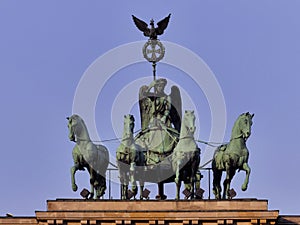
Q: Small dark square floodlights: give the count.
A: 6